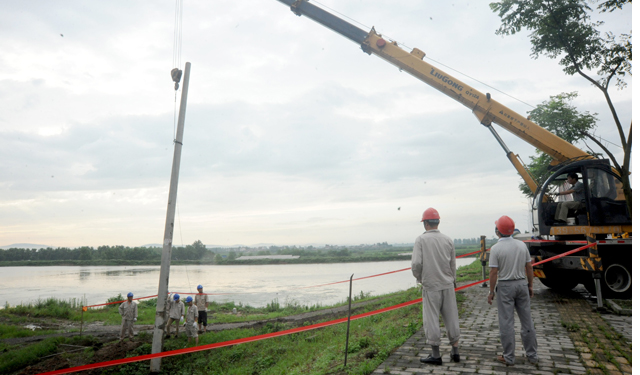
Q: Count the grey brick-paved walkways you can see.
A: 1